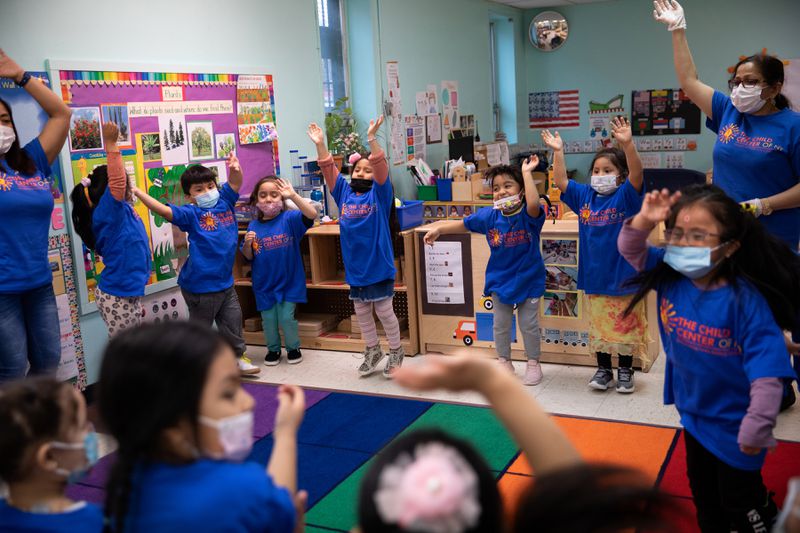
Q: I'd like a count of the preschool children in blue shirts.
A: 9